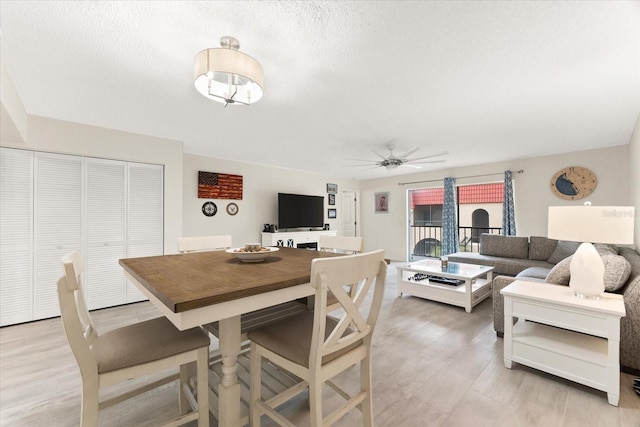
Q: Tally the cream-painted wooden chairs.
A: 4